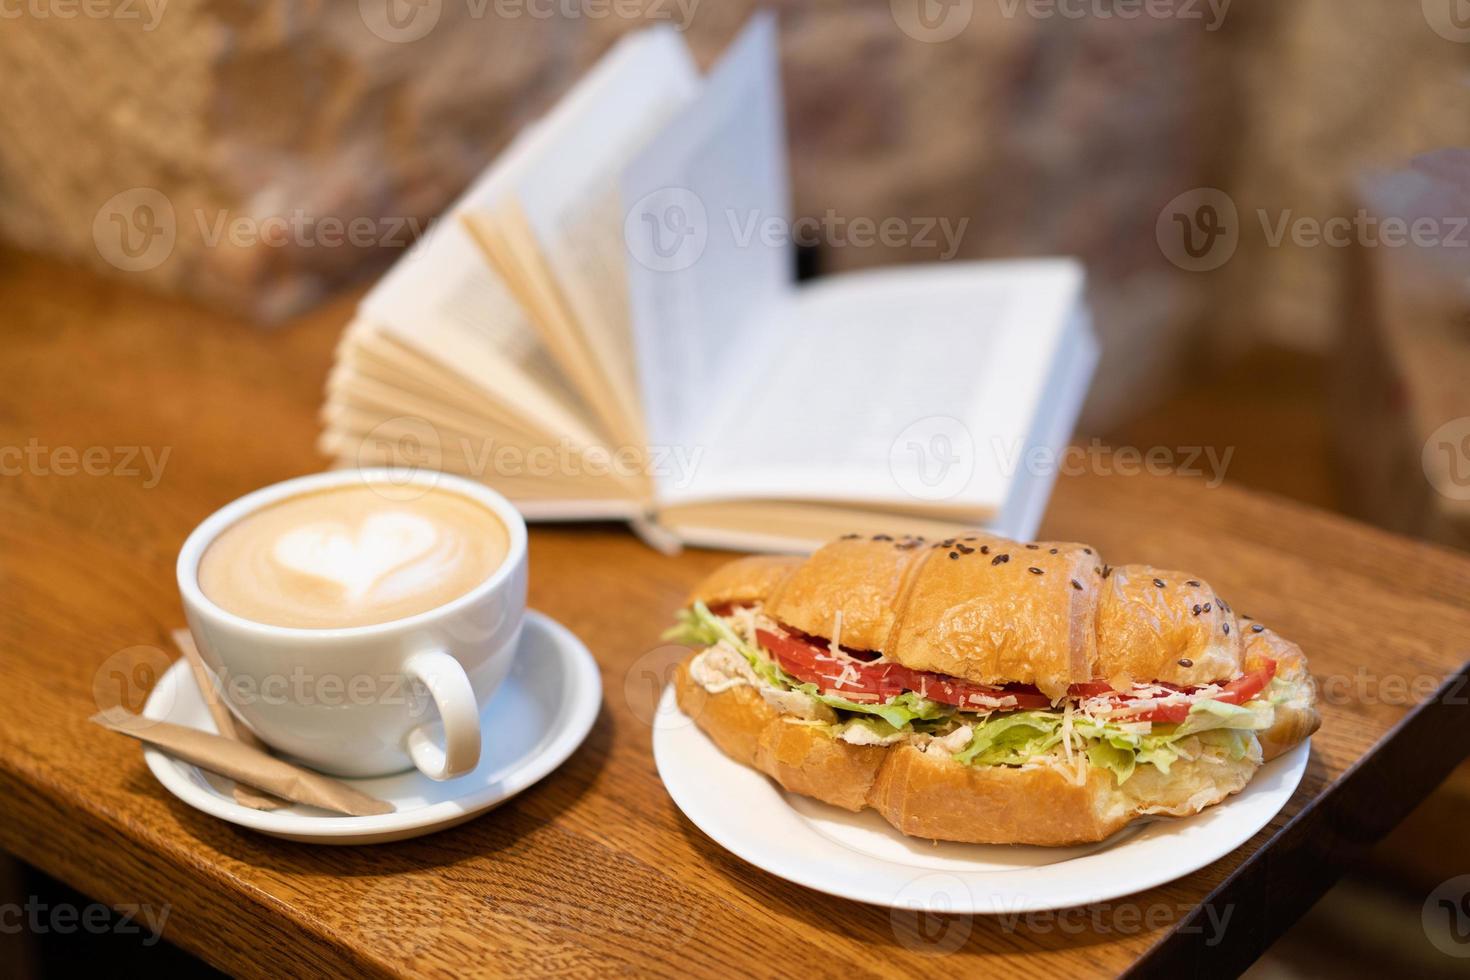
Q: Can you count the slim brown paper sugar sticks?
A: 2